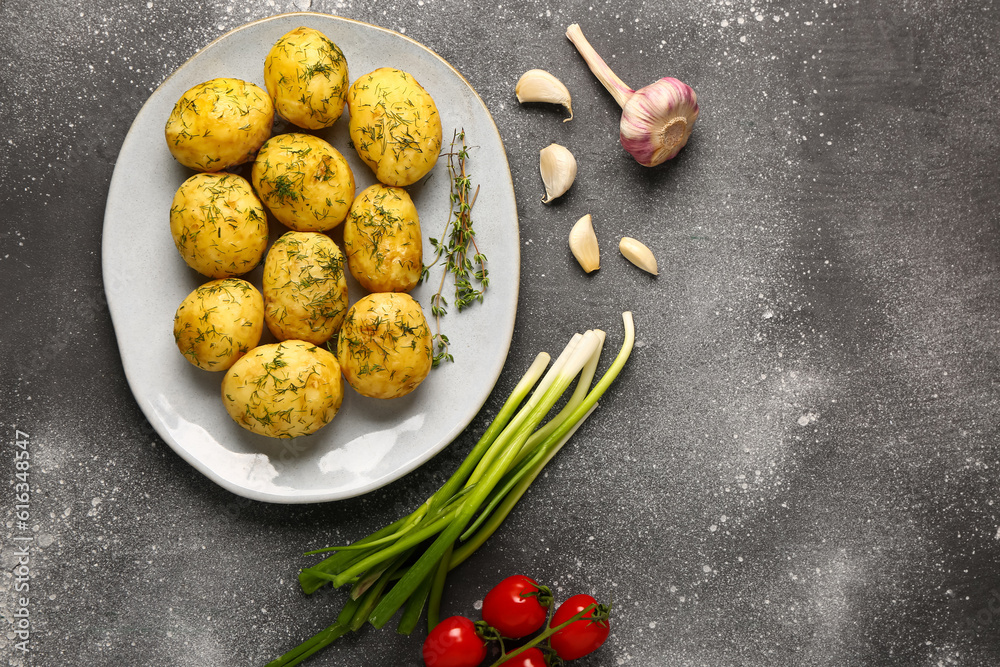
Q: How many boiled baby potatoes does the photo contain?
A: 10